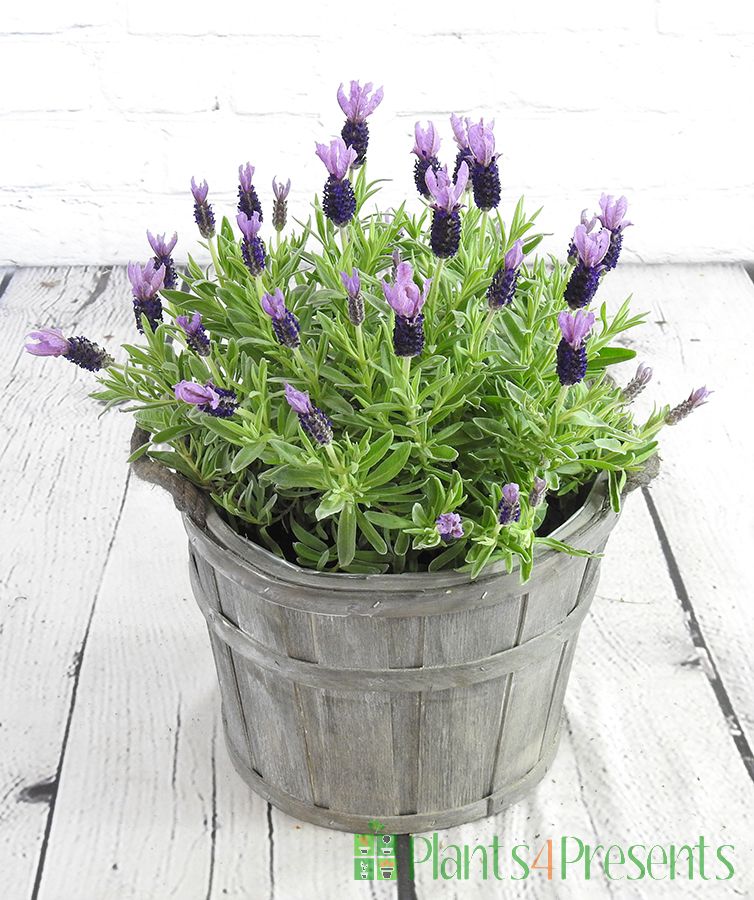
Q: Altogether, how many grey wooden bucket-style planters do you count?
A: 1